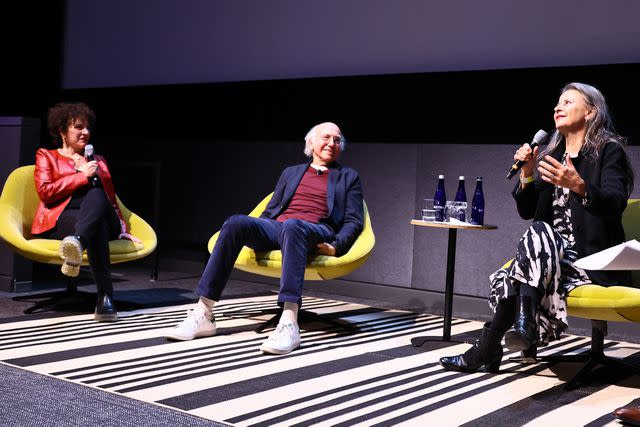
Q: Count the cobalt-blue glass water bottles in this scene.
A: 3